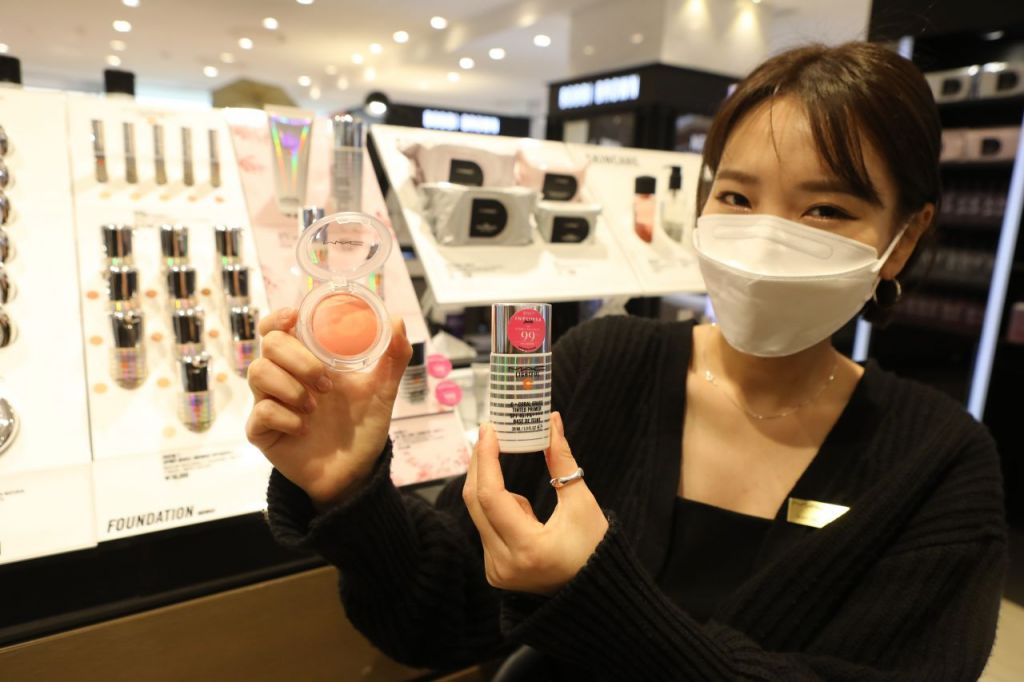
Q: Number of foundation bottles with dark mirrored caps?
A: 10